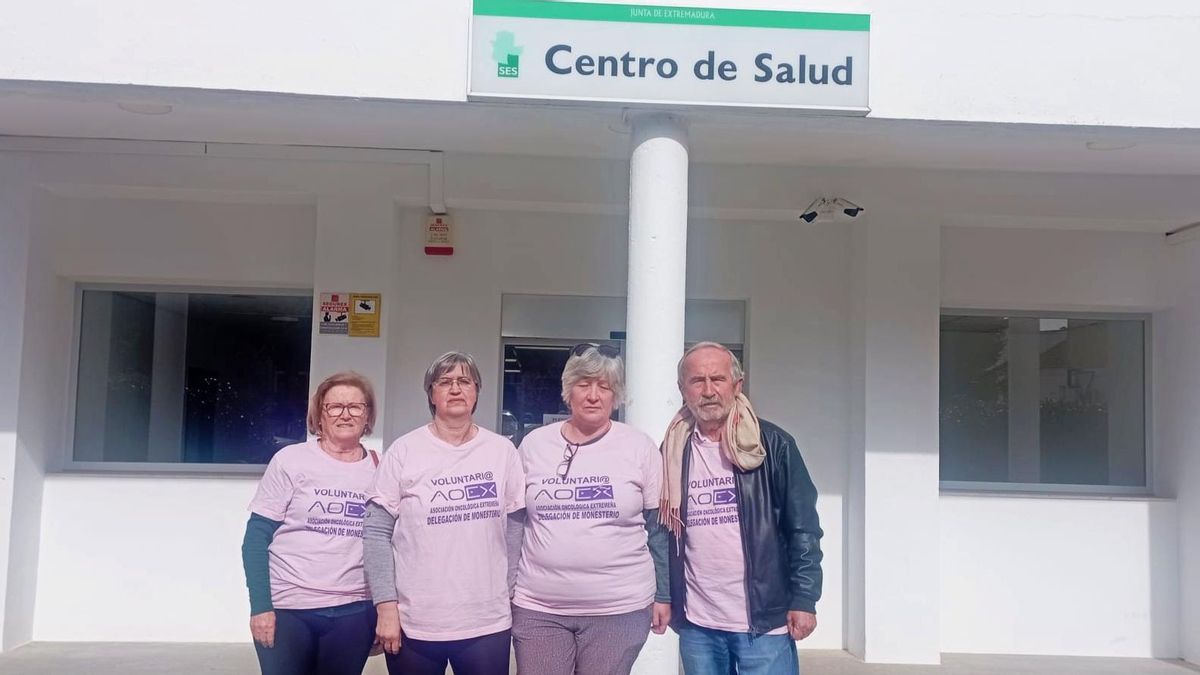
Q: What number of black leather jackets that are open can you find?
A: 1